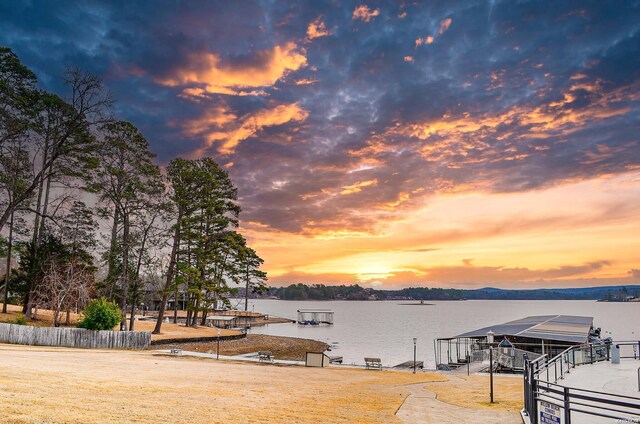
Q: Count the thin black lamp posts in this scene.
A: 3